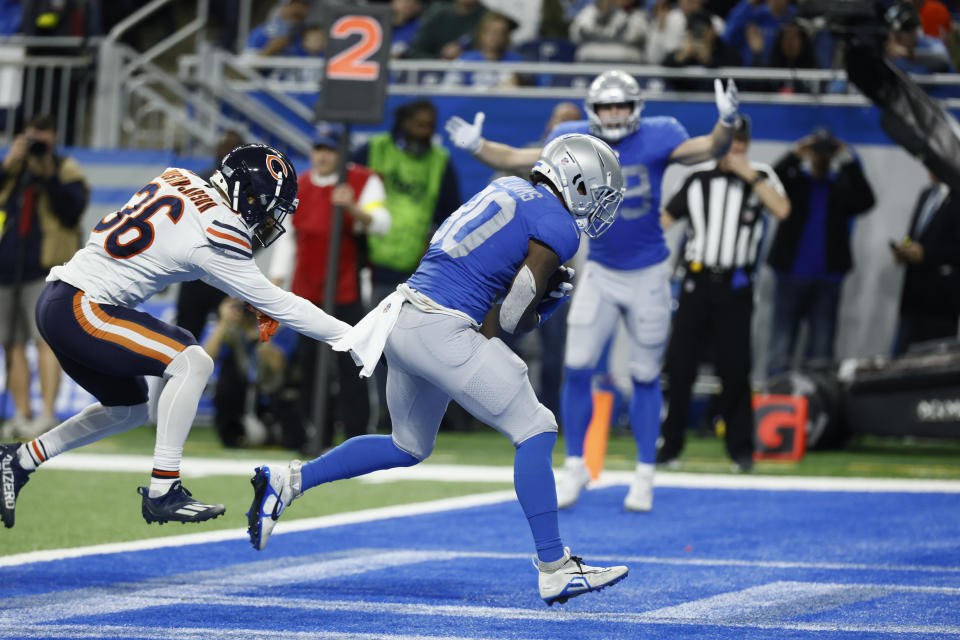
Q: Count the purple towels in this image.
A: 0